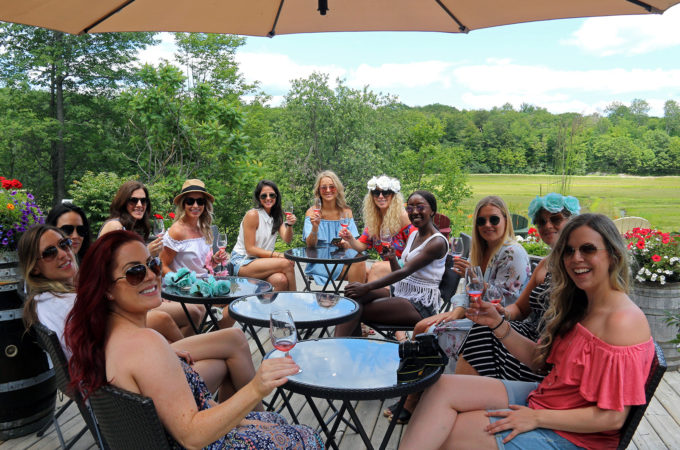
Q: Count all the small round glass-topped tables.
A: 4